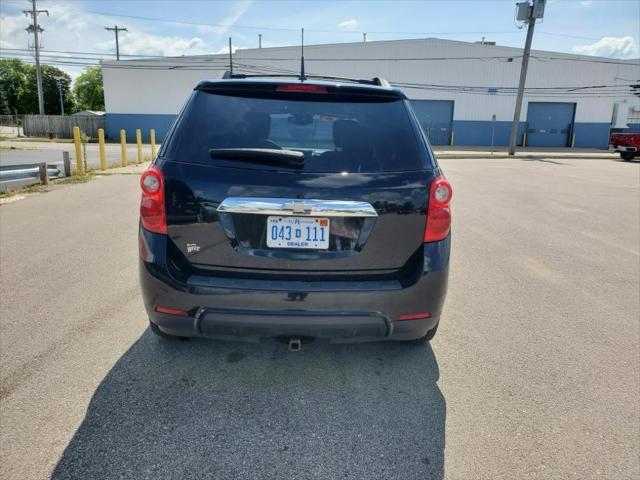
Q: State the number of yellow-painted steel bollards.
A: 5